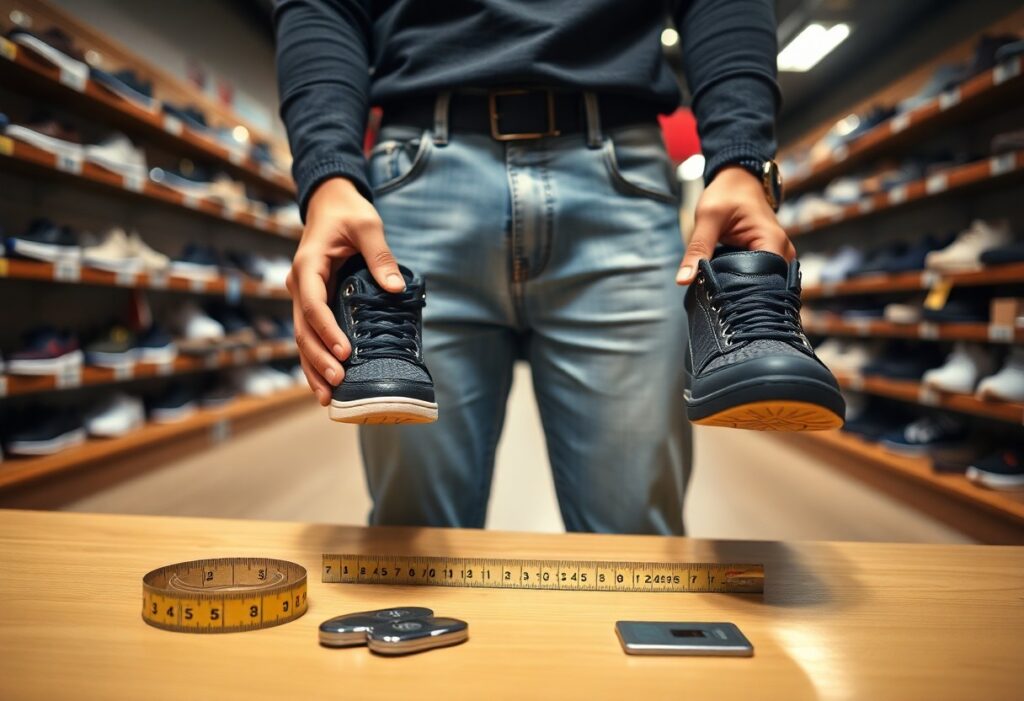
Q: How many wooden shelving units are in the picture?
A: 2